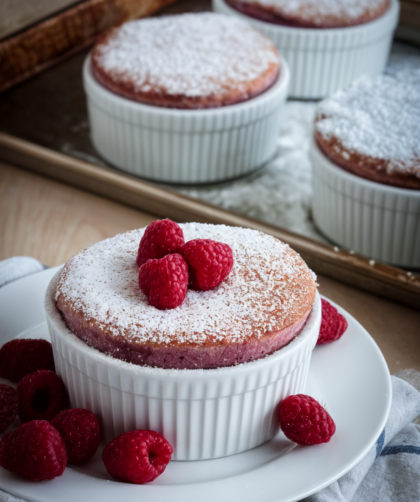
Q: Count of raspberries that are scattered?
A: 8